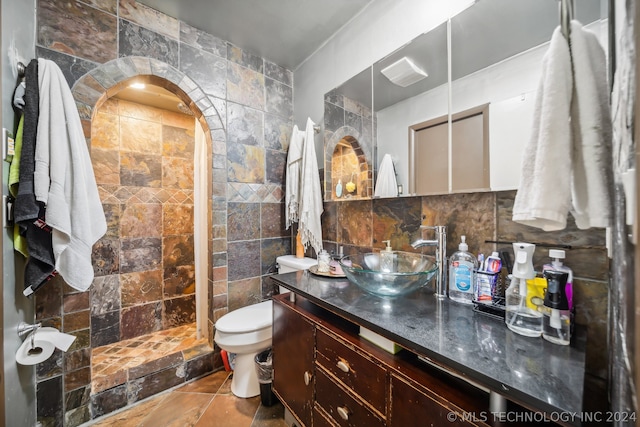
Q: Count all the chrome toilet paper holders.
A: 1